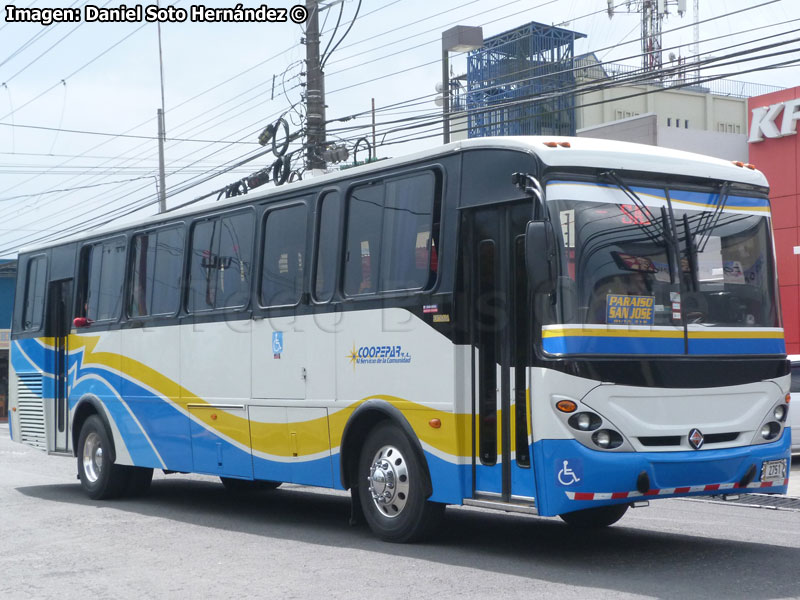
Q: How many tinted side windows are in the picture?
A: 7